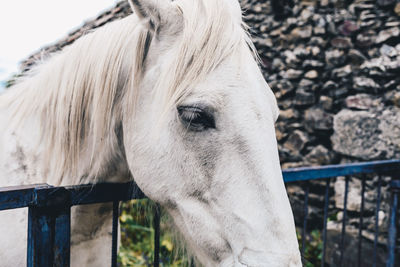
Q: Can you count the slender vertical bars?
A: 7